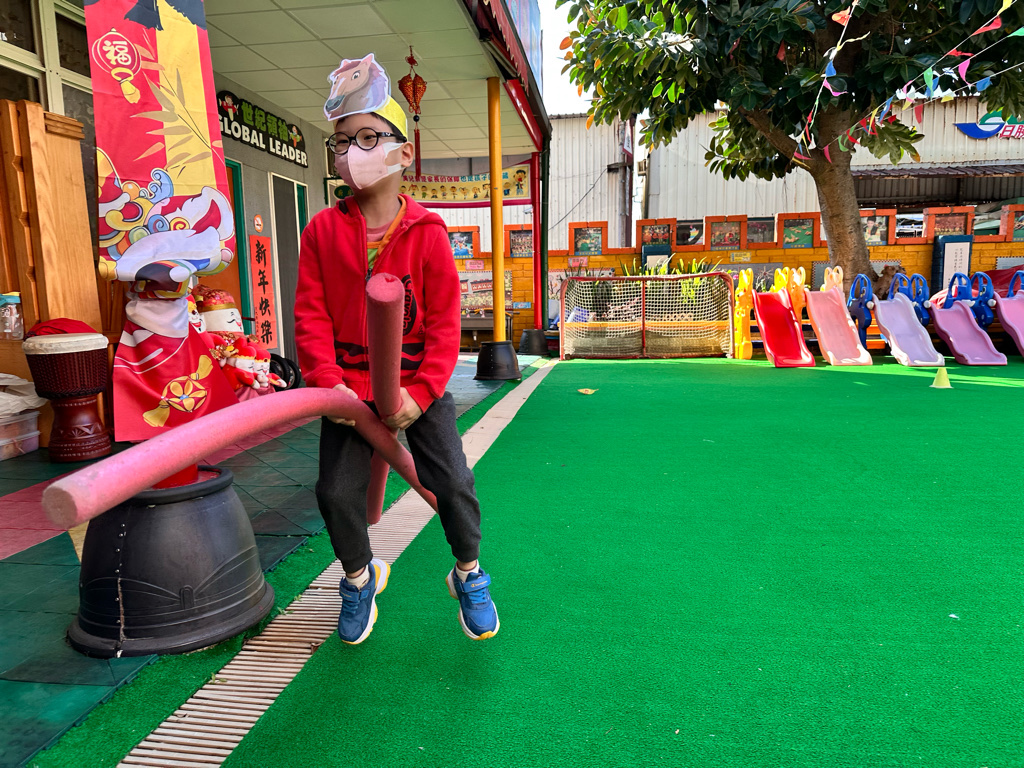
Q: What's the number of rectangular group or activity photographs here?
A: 9